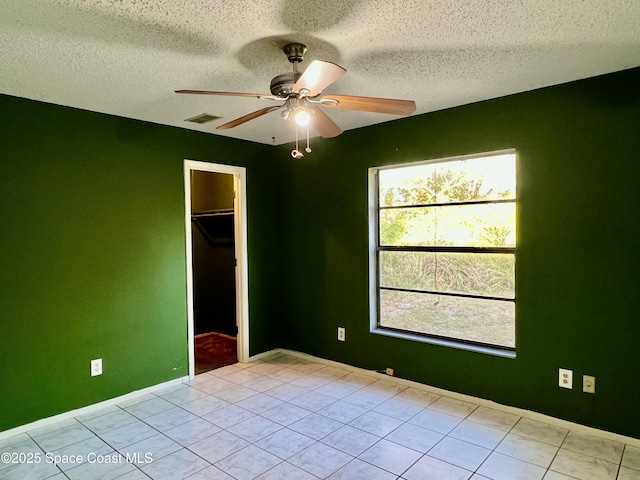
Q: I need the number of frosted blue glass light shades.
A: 0